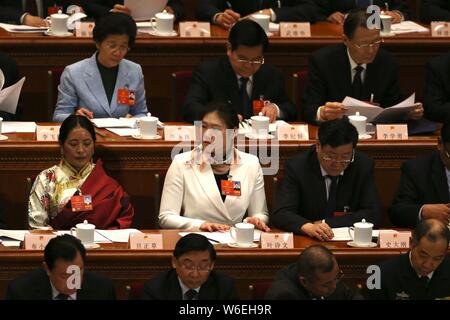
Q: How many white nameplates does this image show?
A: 12